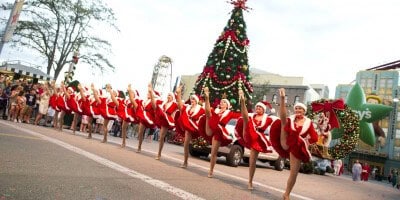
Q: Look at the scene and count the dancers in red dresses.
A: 12